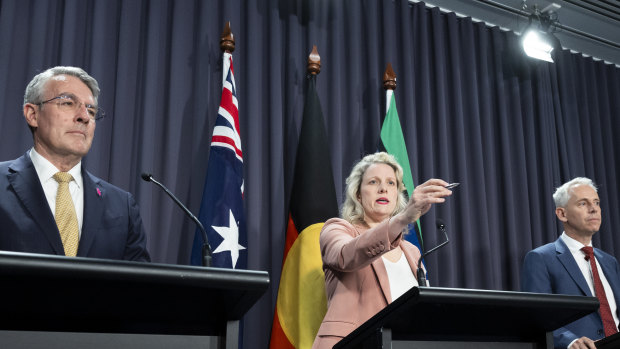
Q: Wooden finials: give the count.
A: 3